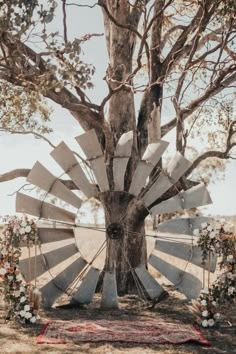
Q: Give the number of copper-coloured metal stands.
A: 2